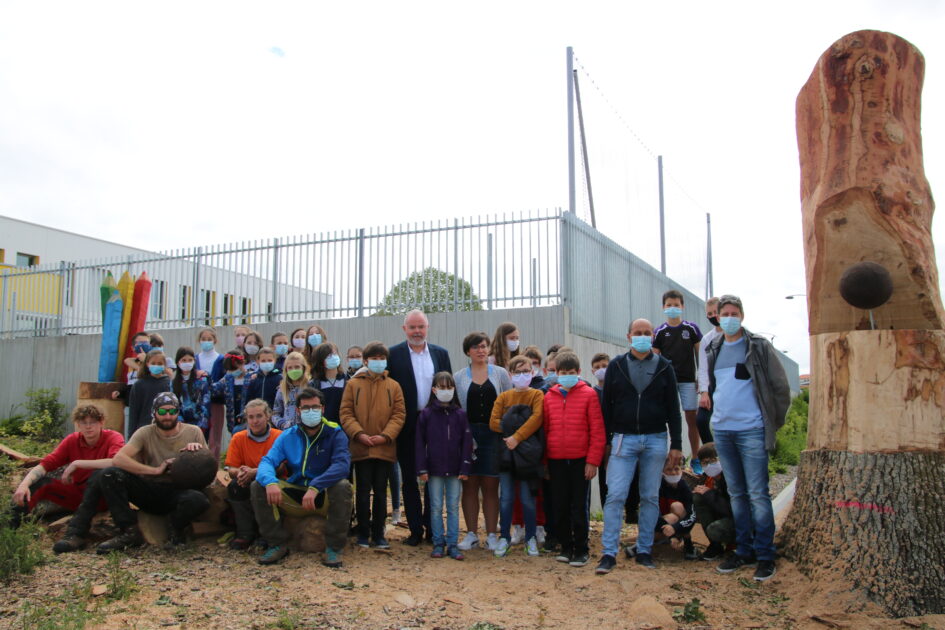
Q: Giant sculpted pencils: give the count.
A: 4